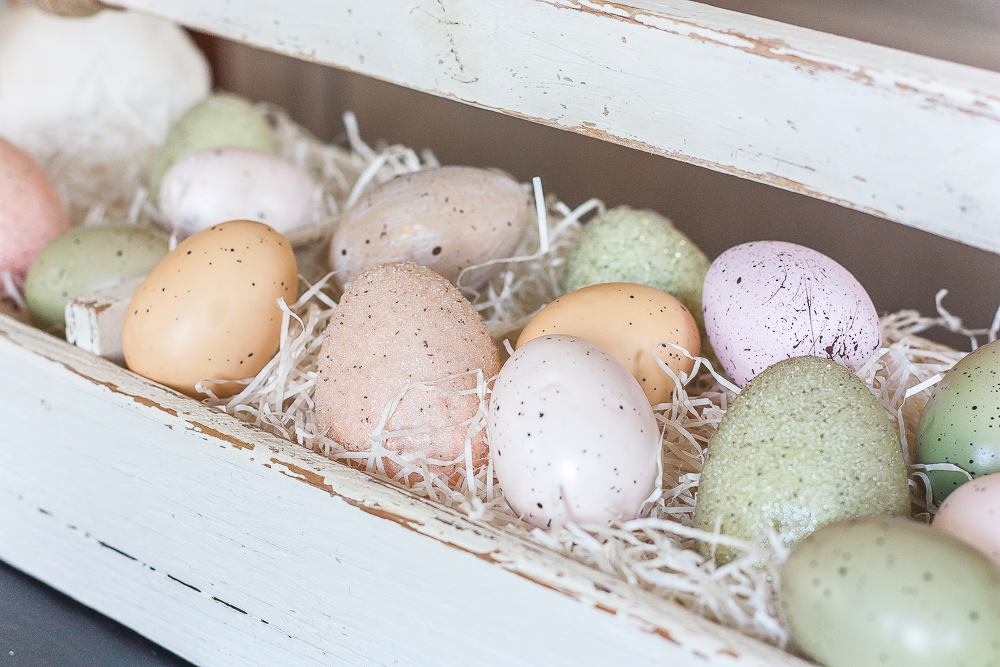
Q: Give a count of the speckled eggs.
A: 15